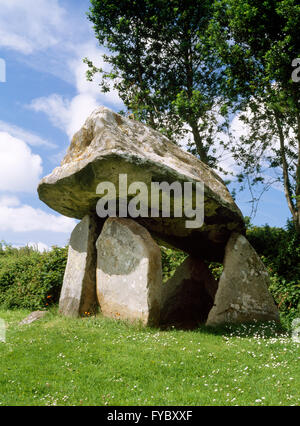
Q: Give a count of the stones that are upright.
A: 4